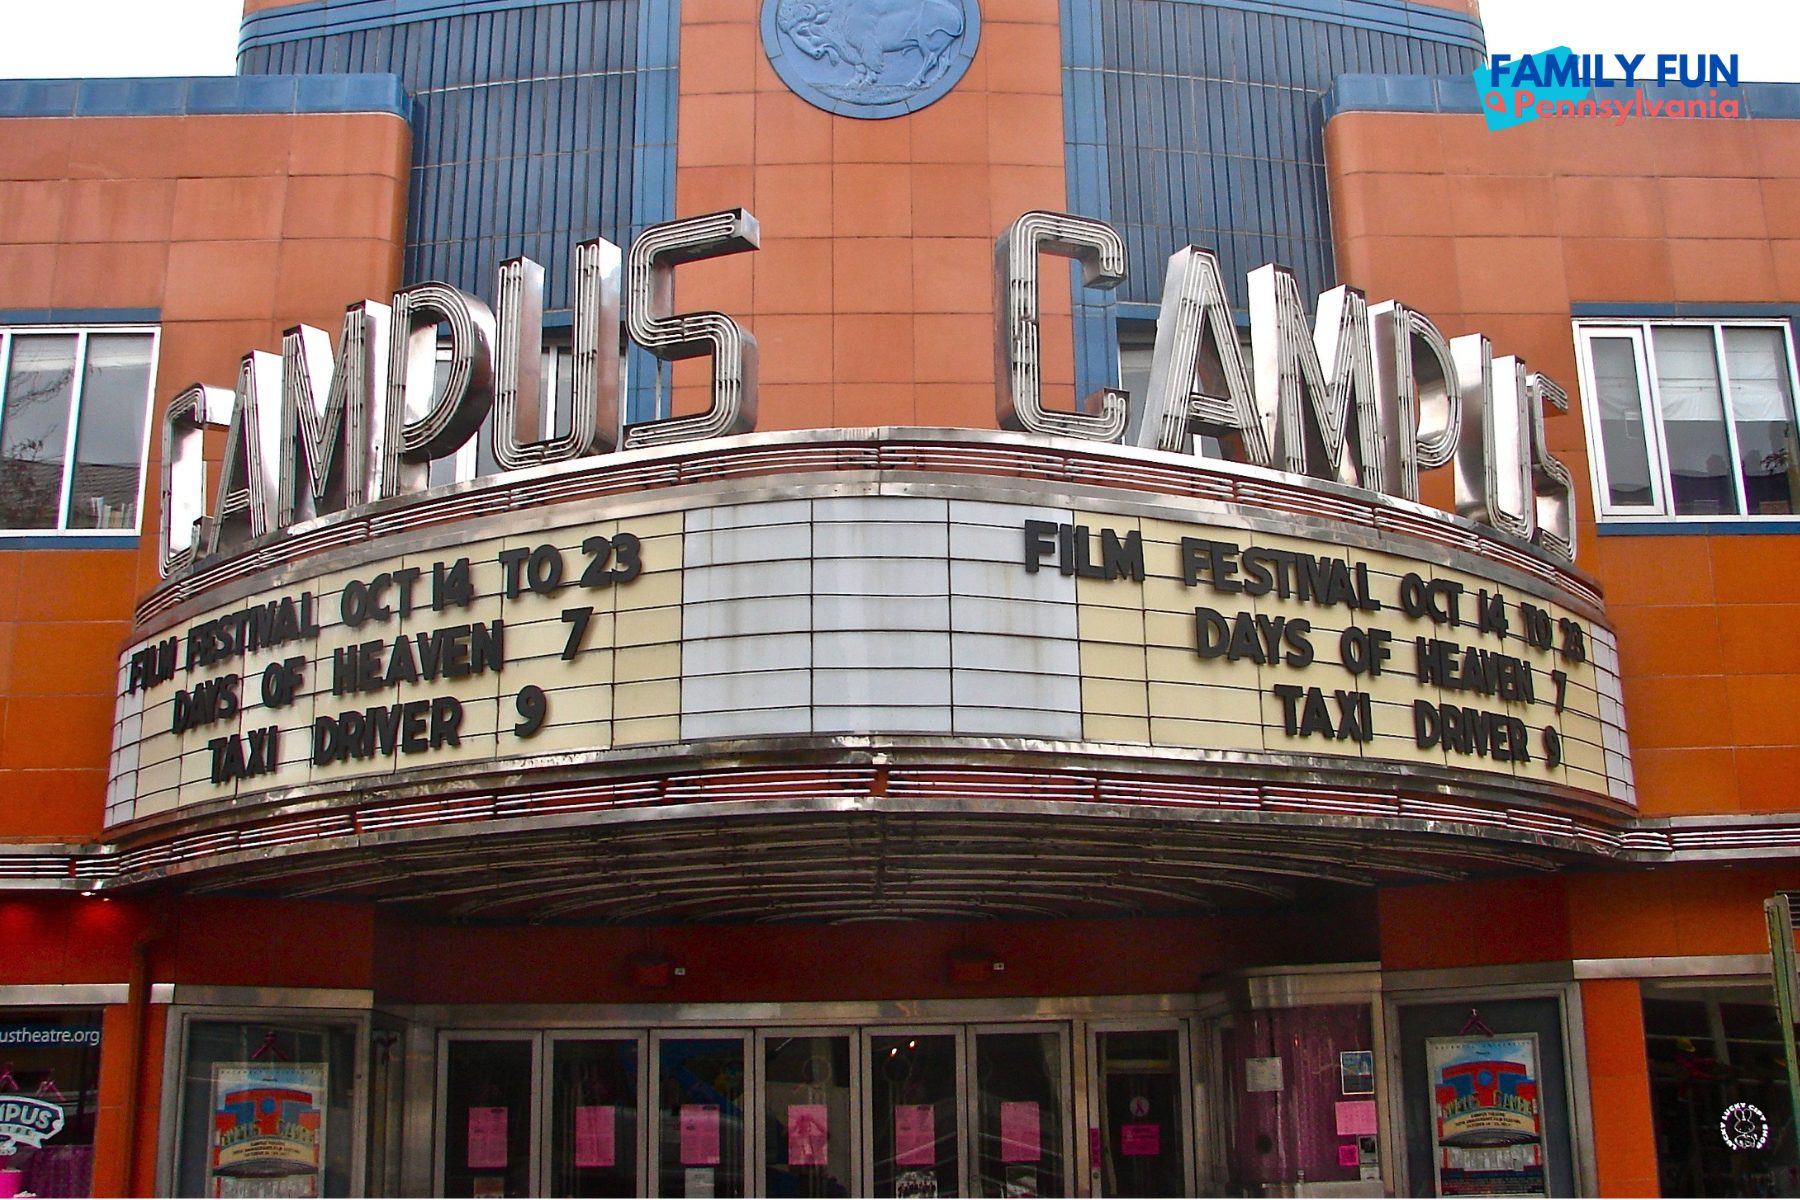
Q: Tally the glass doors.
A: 7